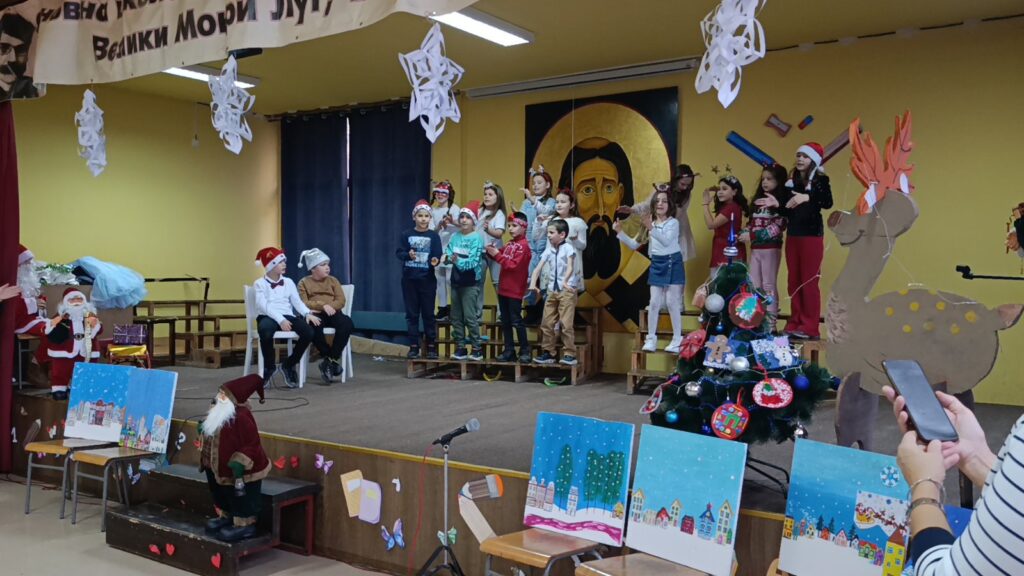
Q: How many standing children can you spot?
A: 13